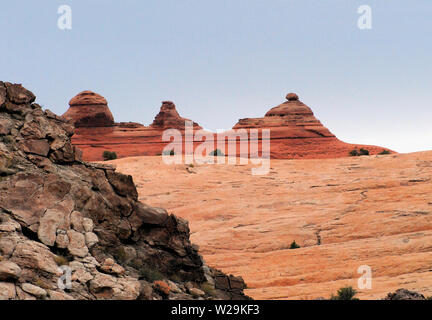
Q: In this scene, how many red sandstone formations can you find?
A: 3